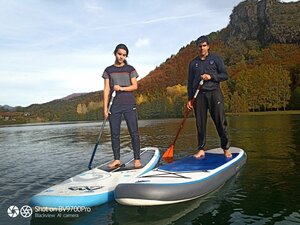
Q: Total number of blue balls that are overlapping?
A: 0